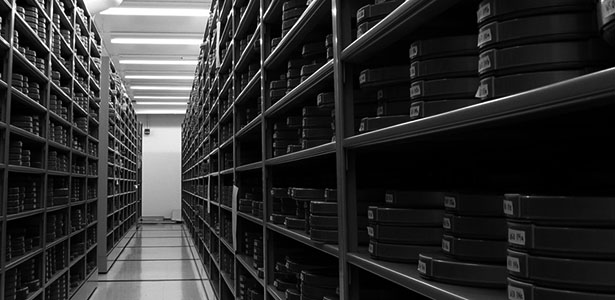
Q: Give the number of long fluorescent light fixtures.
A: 8